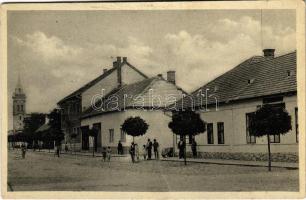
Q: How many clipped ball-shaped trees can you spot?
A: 3